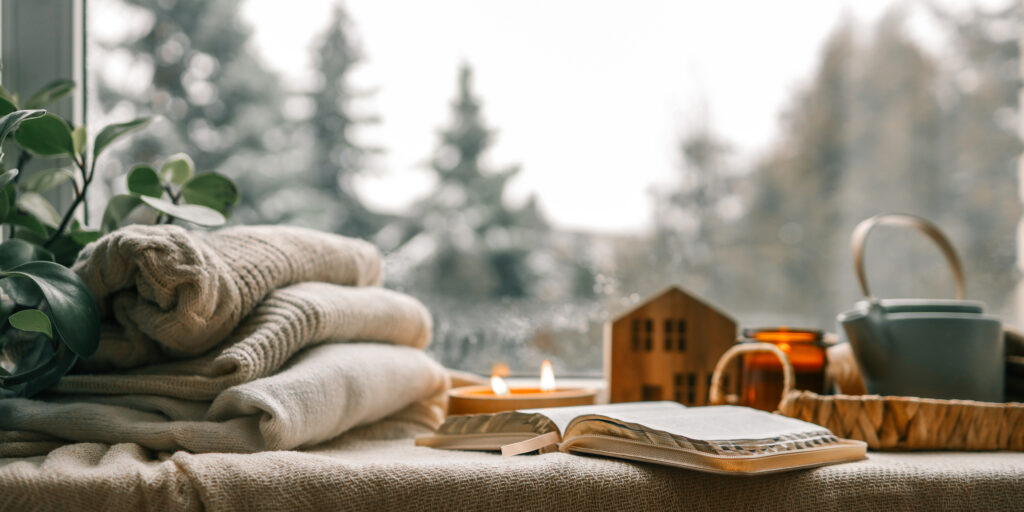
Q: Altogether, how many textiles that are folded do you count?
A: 3